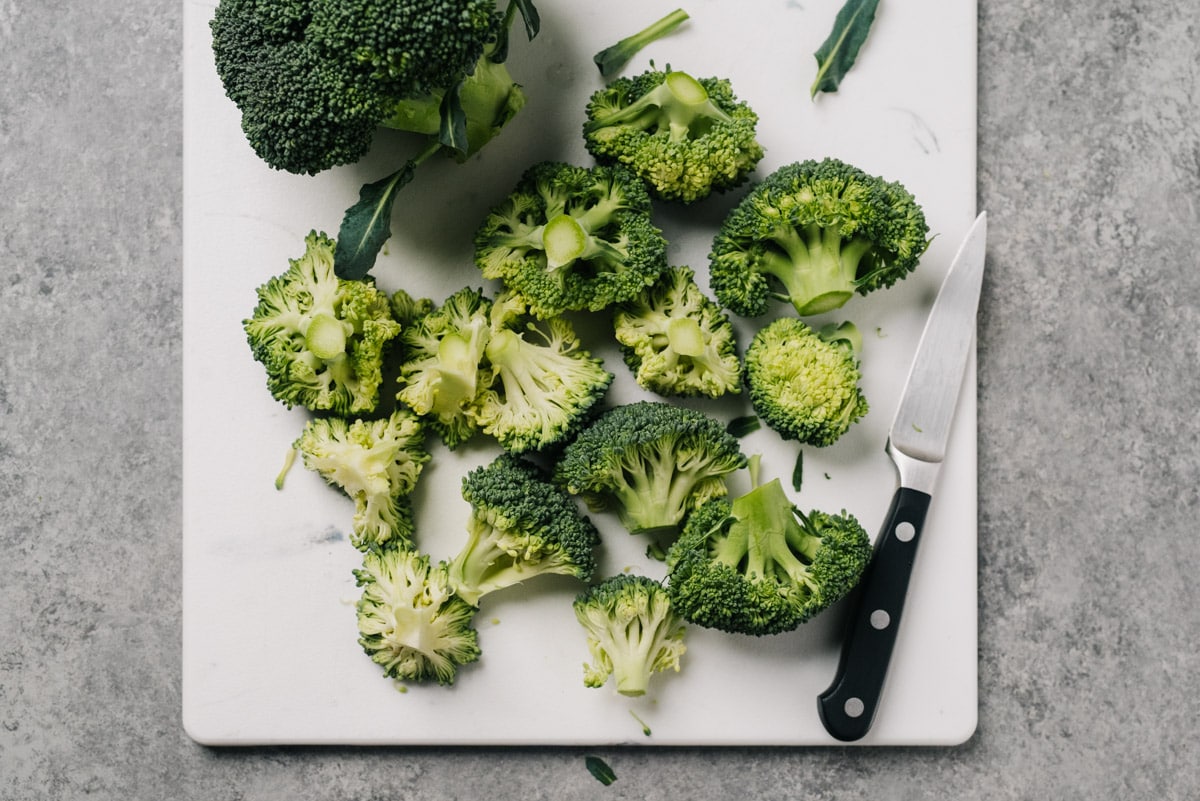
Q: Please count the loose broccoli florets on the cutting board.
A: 14